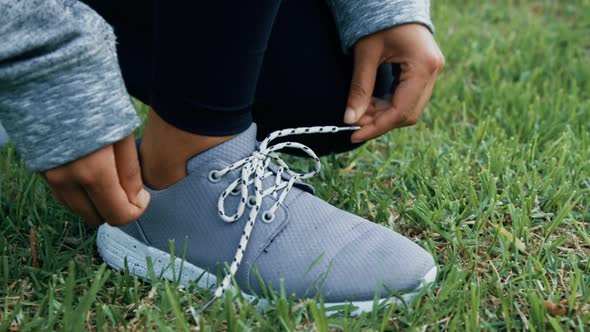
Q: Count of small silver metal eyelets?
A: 4